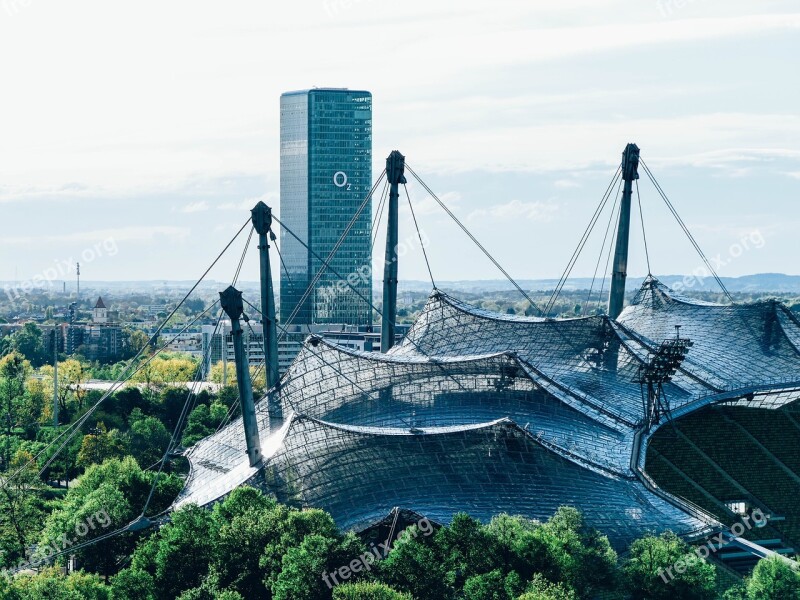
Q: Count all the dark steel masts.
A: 4